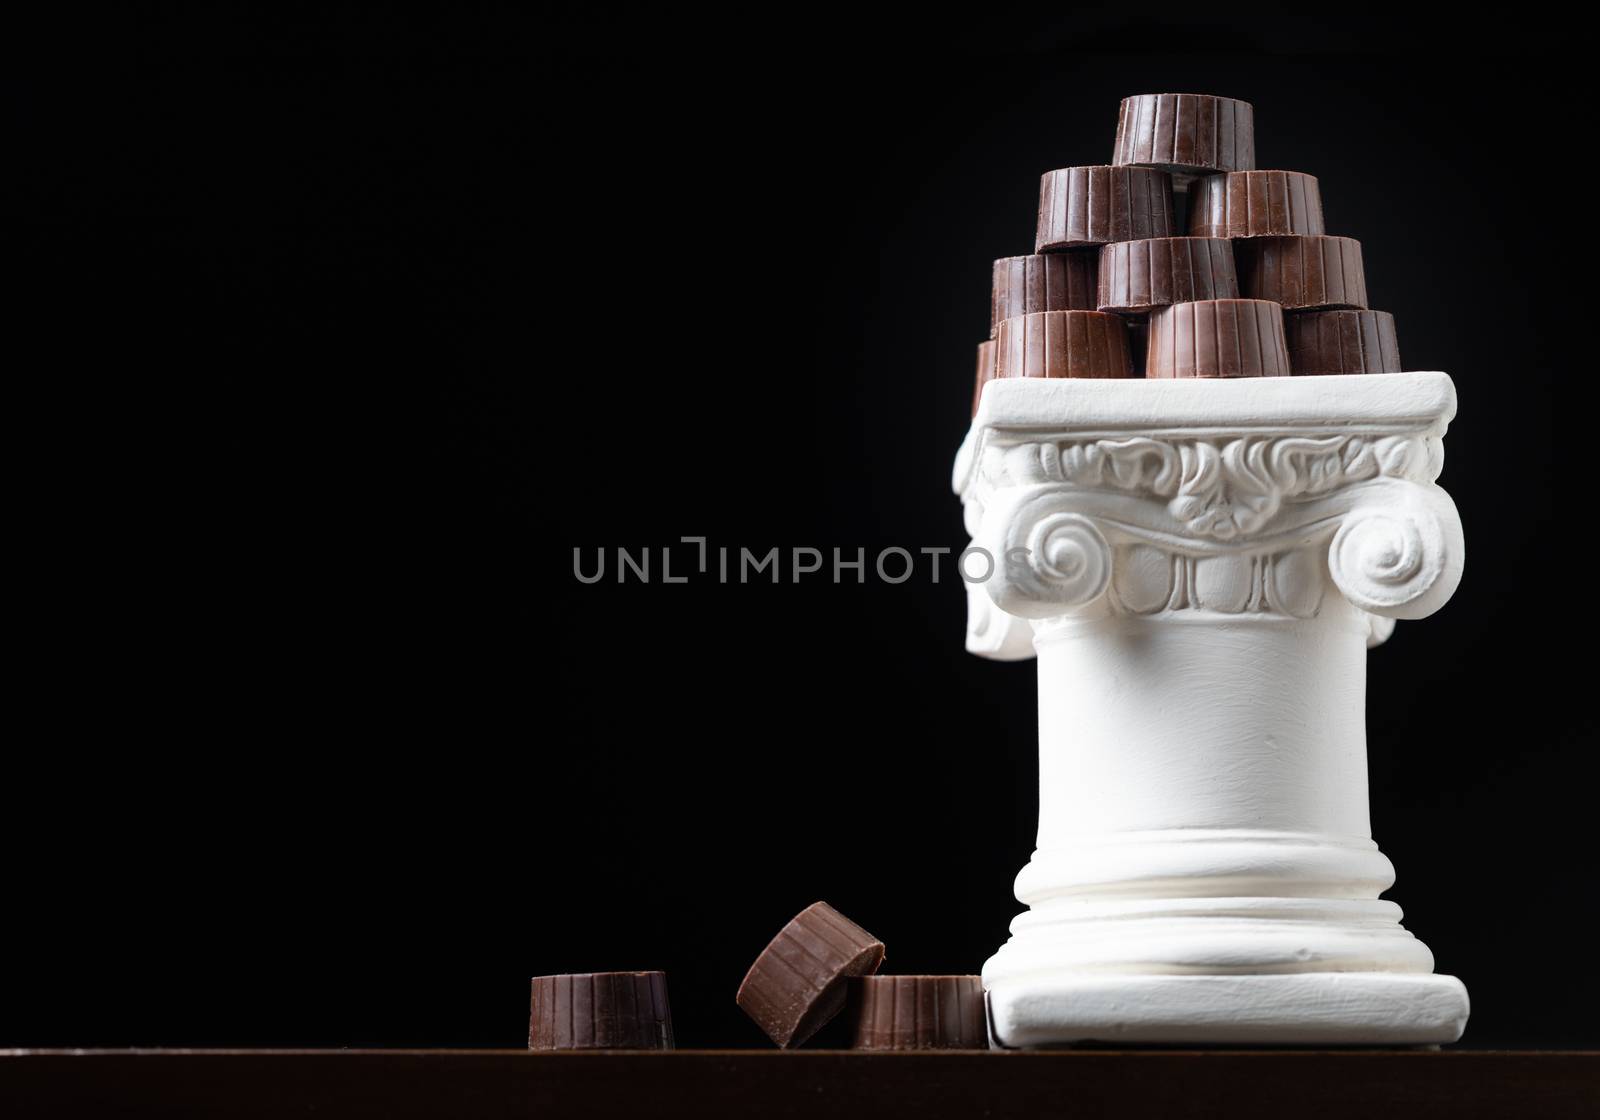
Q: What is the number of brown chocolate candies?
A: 13